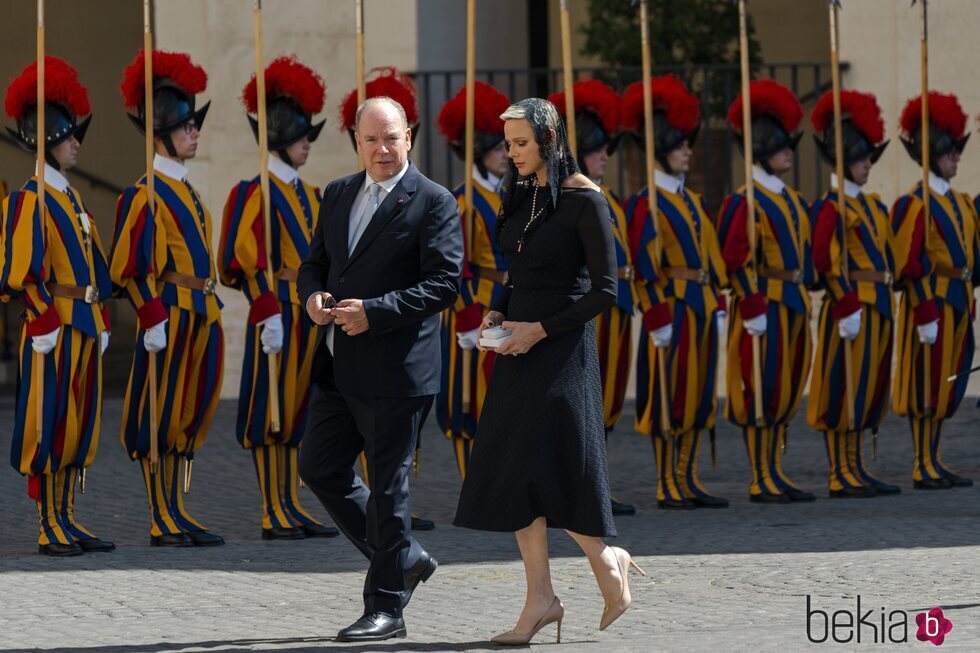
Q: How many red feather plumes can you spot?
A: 10